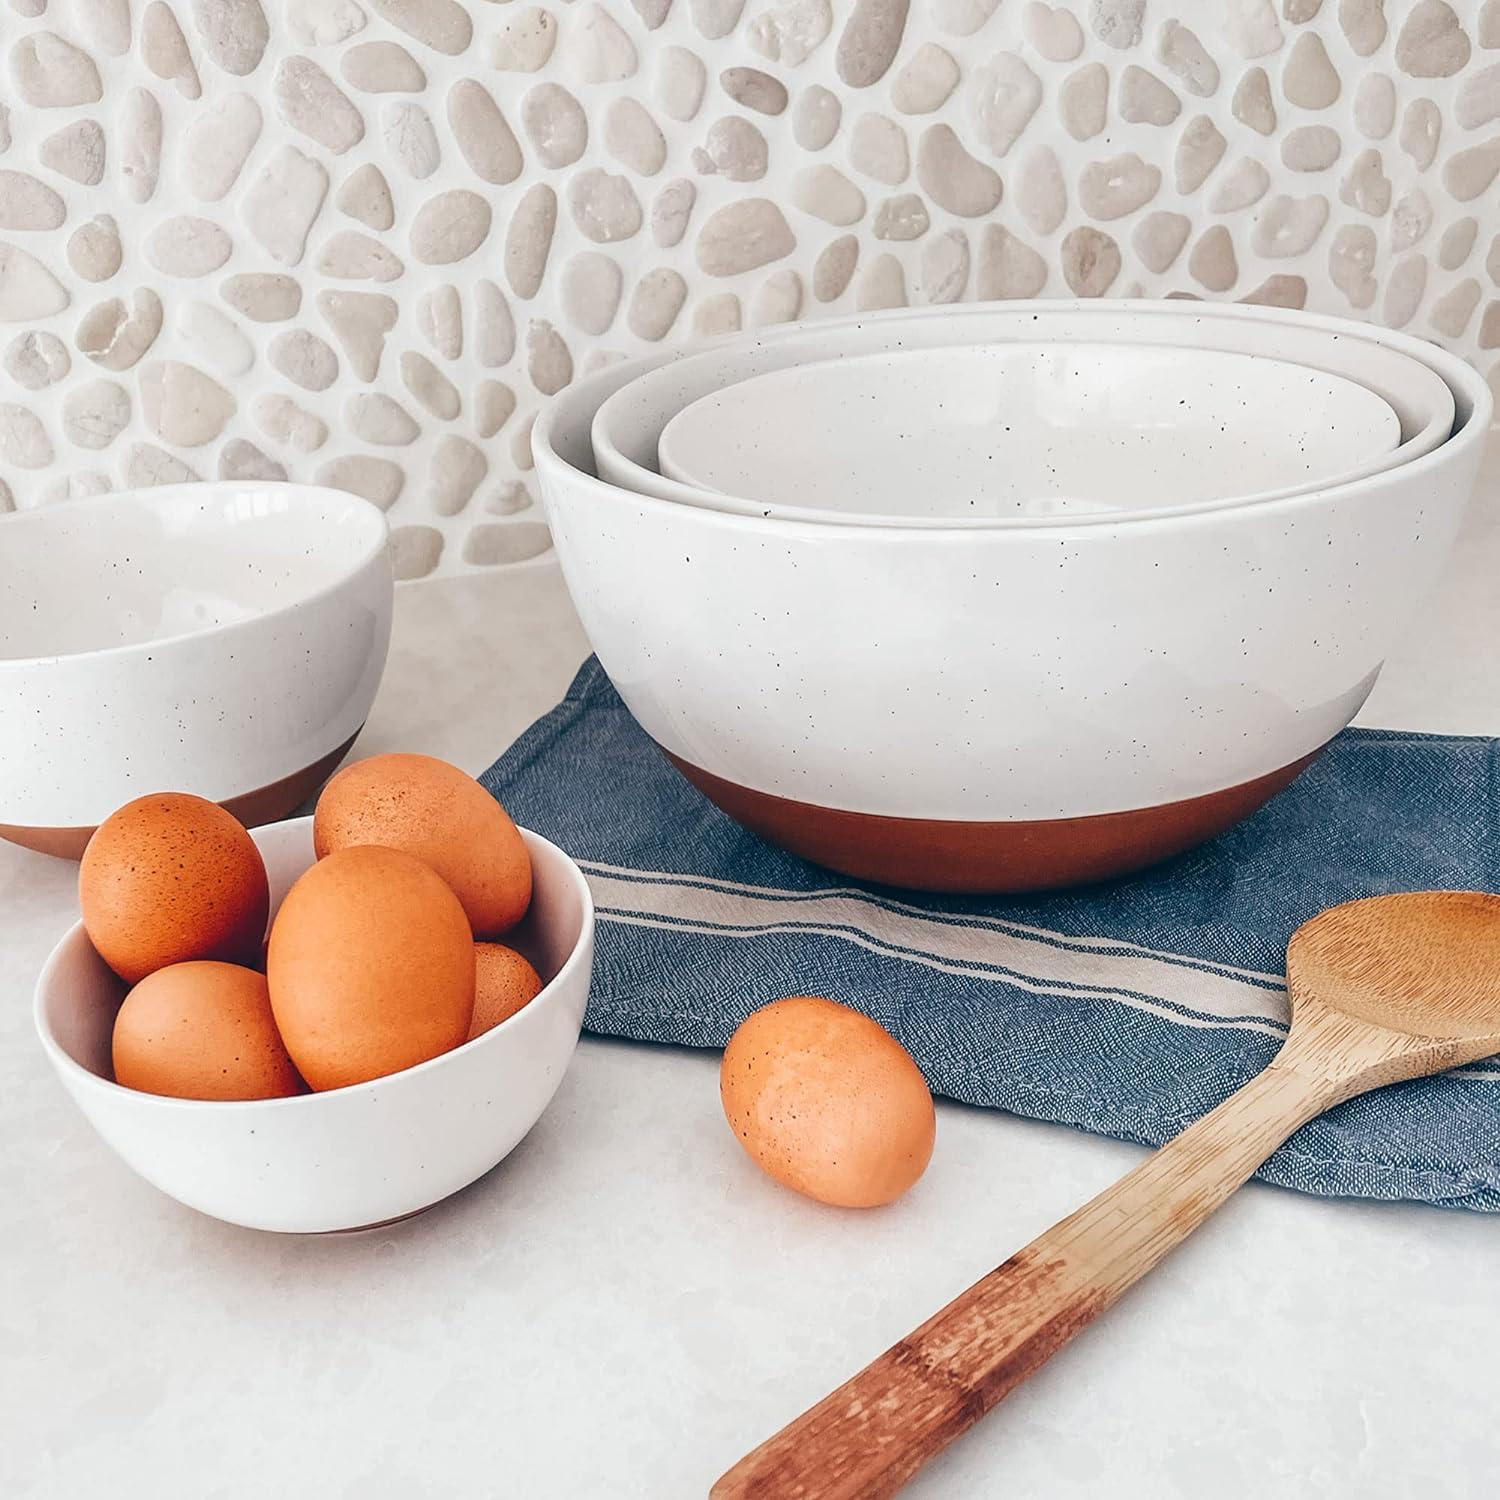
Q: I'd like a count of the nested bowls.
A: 3